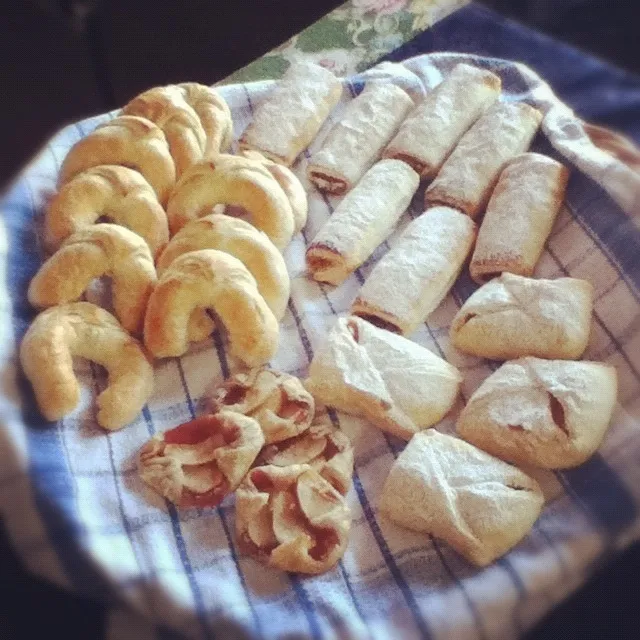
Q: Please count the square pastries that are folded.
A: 4